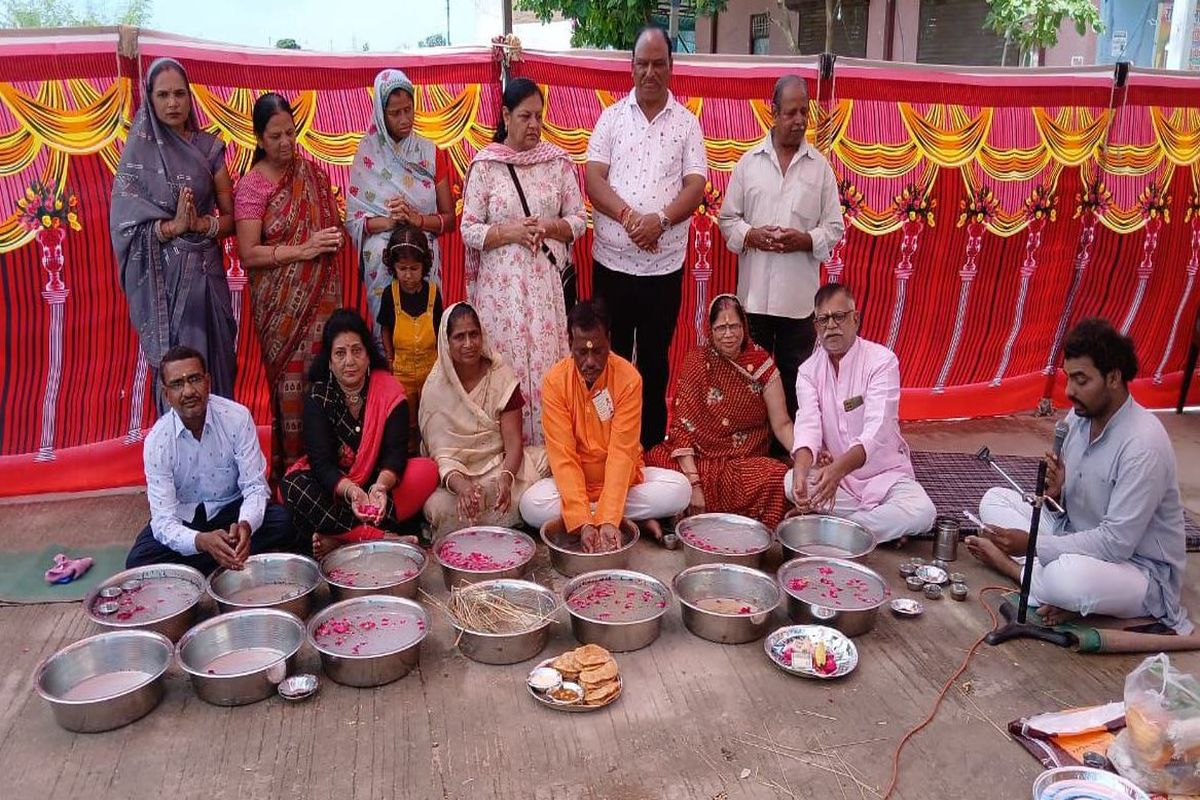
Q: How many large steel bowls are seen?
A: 14